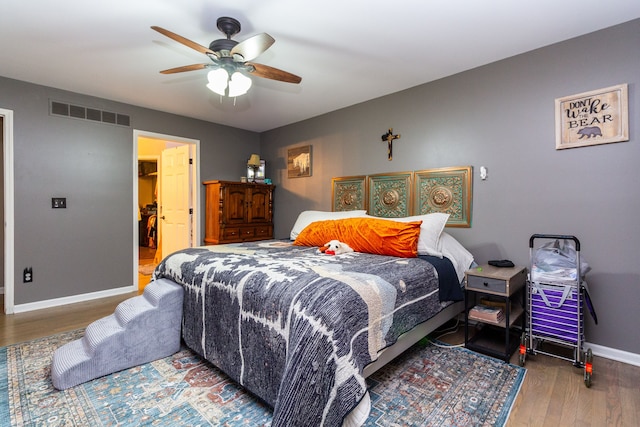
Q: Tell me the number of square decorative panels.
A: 3